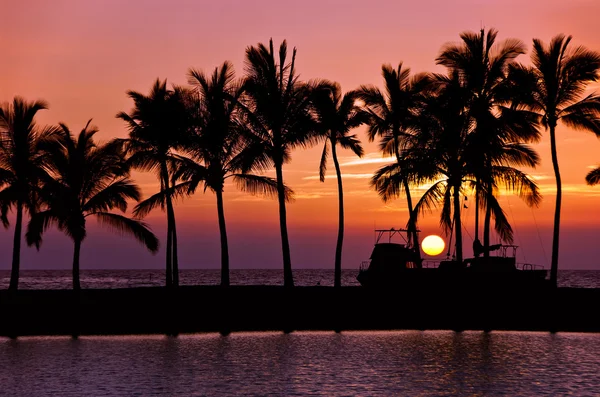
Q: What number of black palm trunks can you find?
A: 11